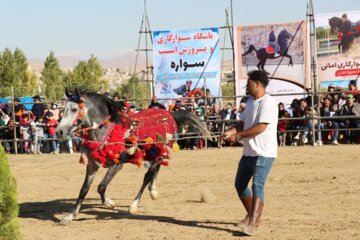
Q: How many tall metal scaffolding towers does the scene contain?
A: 3